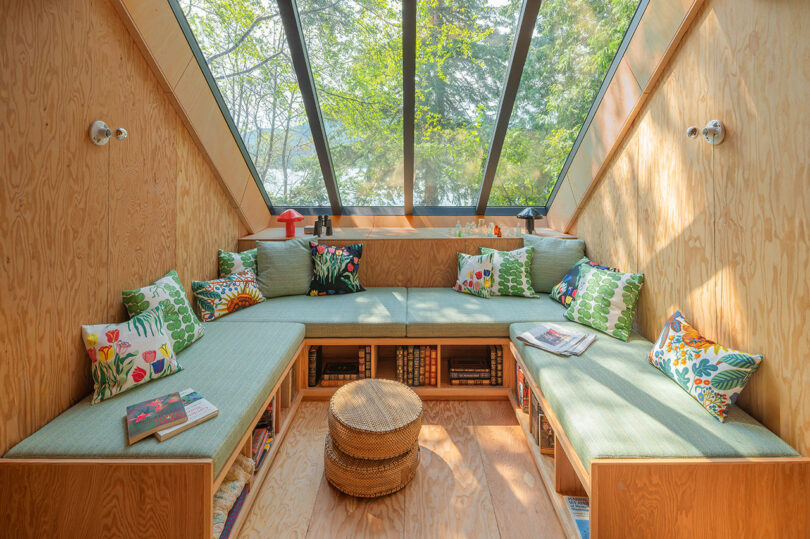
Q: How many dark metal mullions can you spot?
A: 3